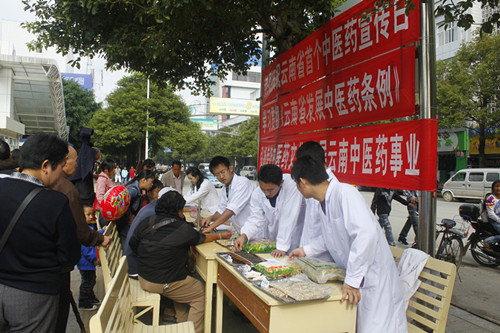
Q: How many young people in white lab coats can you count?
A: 5